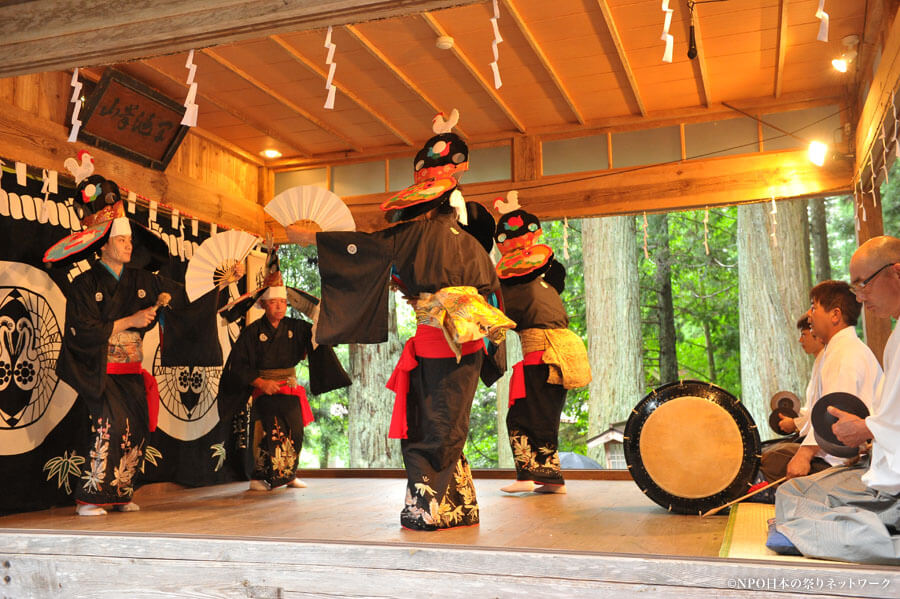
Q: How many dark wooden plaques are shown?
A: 1